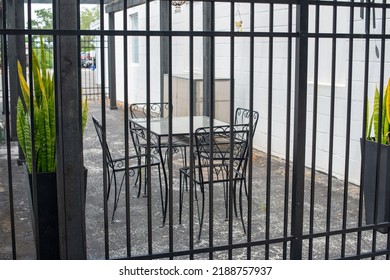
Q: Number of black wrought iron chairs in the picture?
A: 4